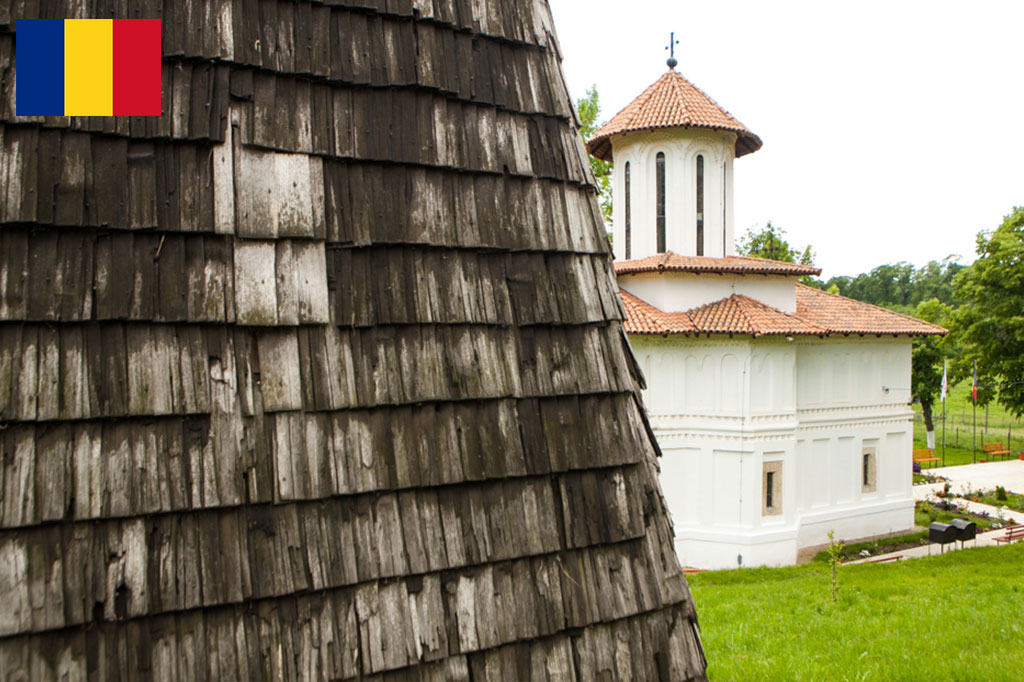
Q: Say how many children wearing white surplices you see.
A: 0